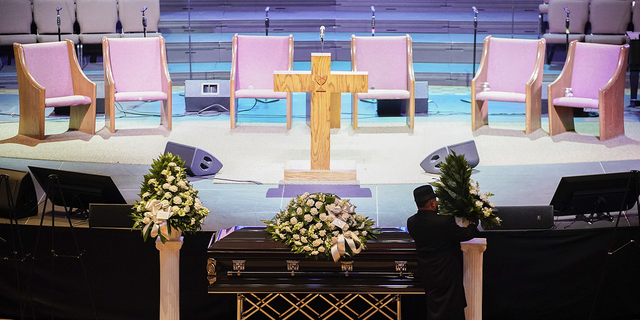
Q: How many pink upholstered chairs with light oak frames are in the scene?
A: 6